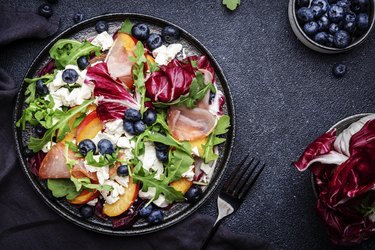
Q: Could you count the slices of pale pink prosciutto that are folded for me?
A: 3